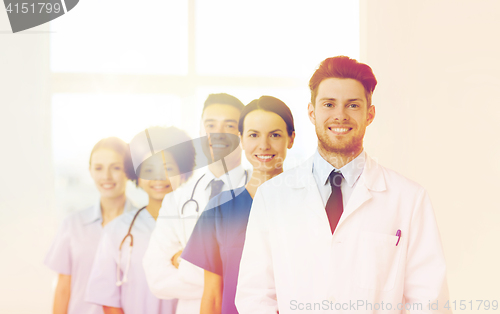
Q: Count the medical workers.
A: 5